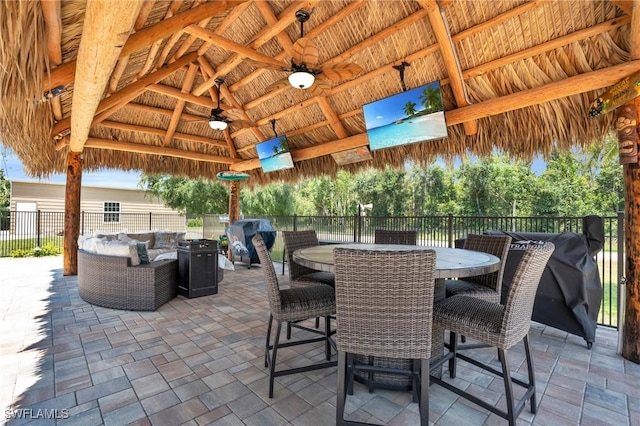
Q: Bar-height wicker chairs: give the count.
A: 6